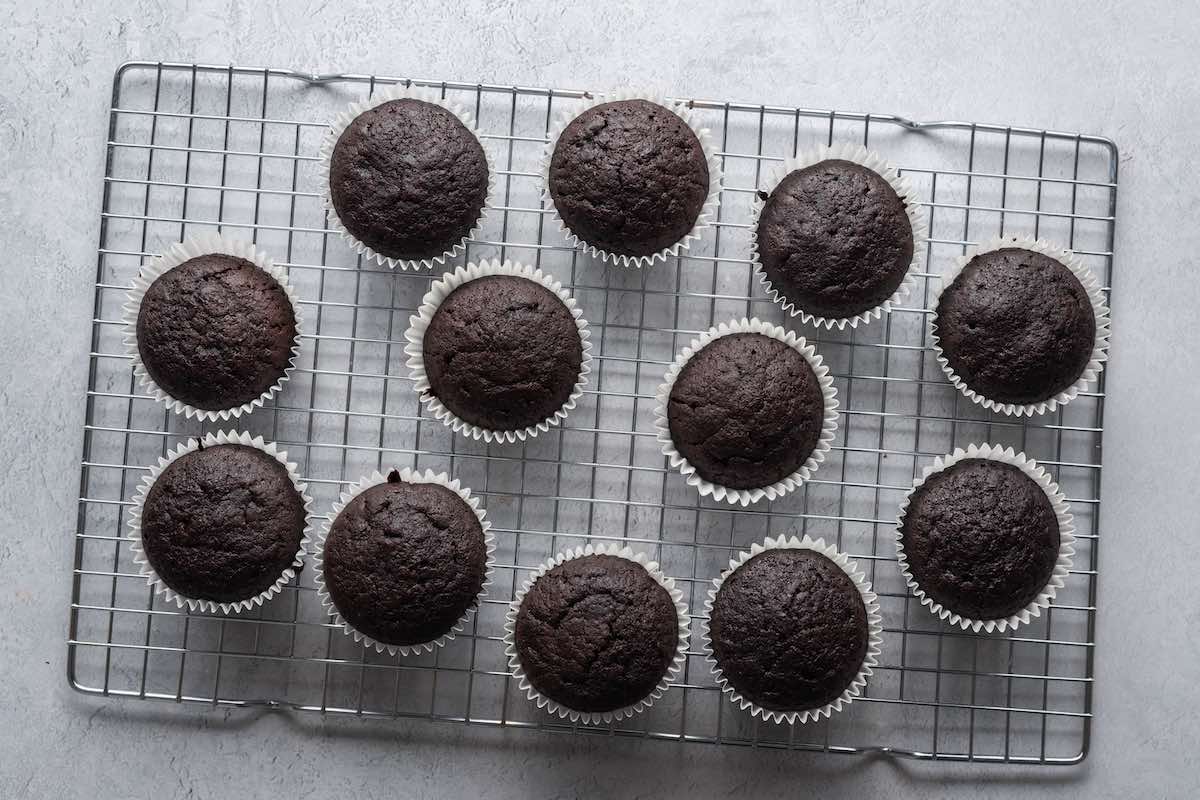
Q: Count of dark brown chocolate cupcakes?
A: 12